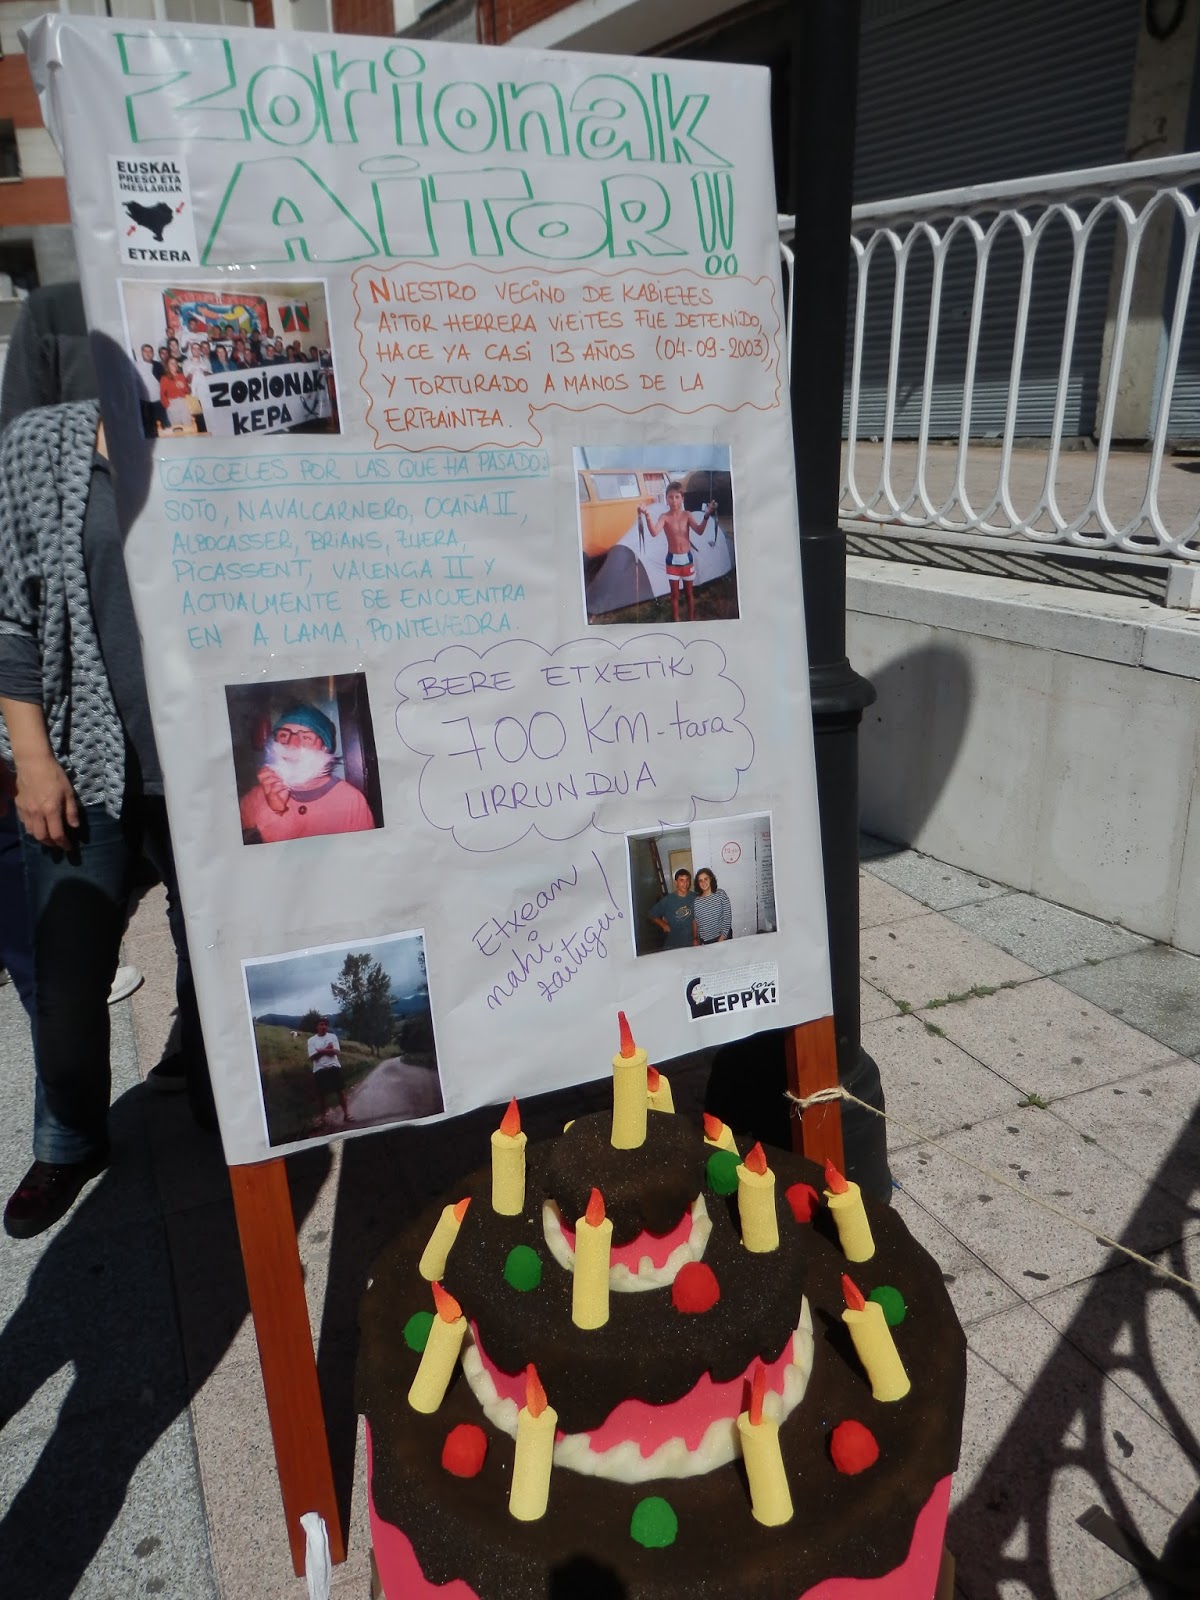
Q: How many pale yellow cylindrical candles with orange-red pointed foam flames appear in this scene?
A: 12